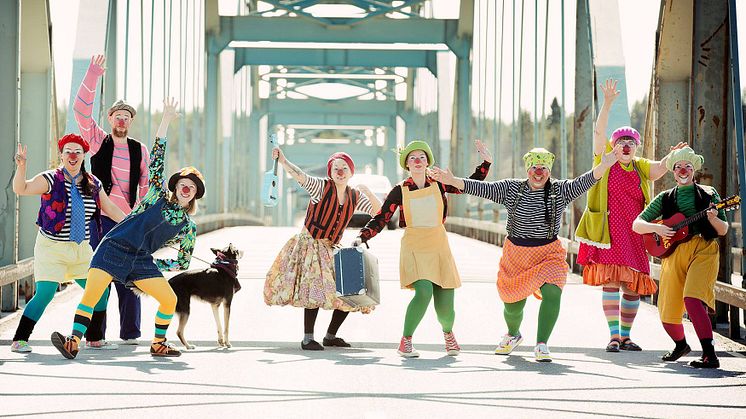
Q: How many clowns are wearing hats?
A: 8